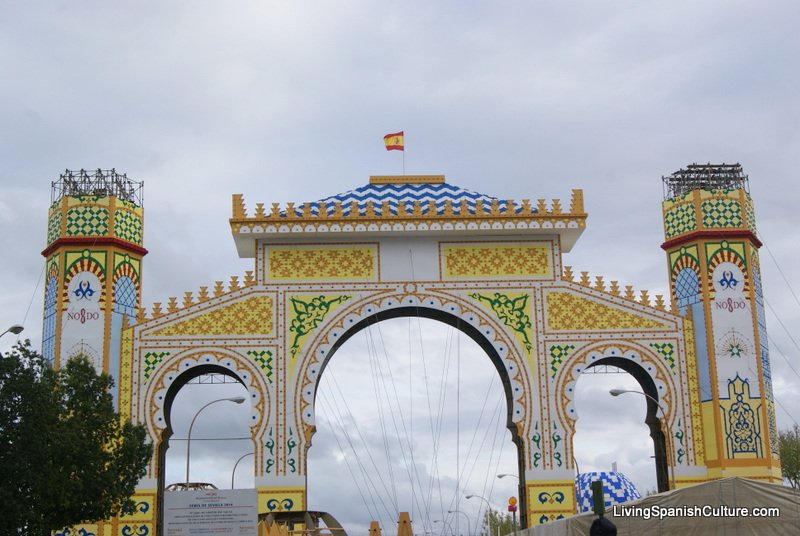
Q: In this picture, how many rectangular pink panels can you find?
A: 0